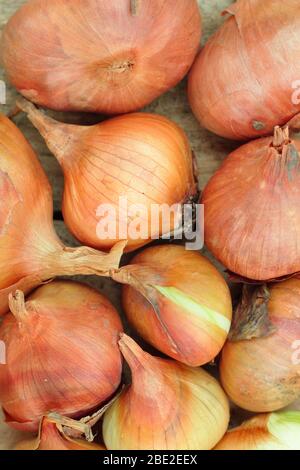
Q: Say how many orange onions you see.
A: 11